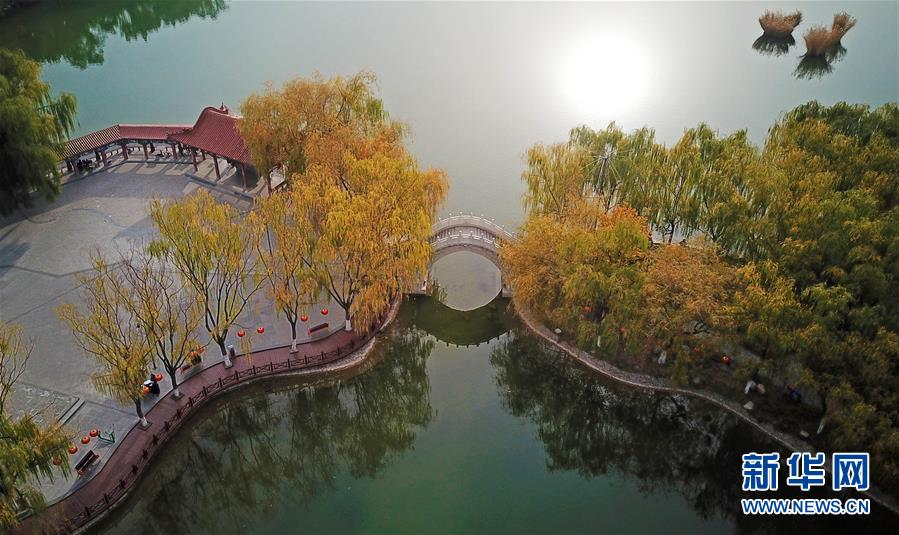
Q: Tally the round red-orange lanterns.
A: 12